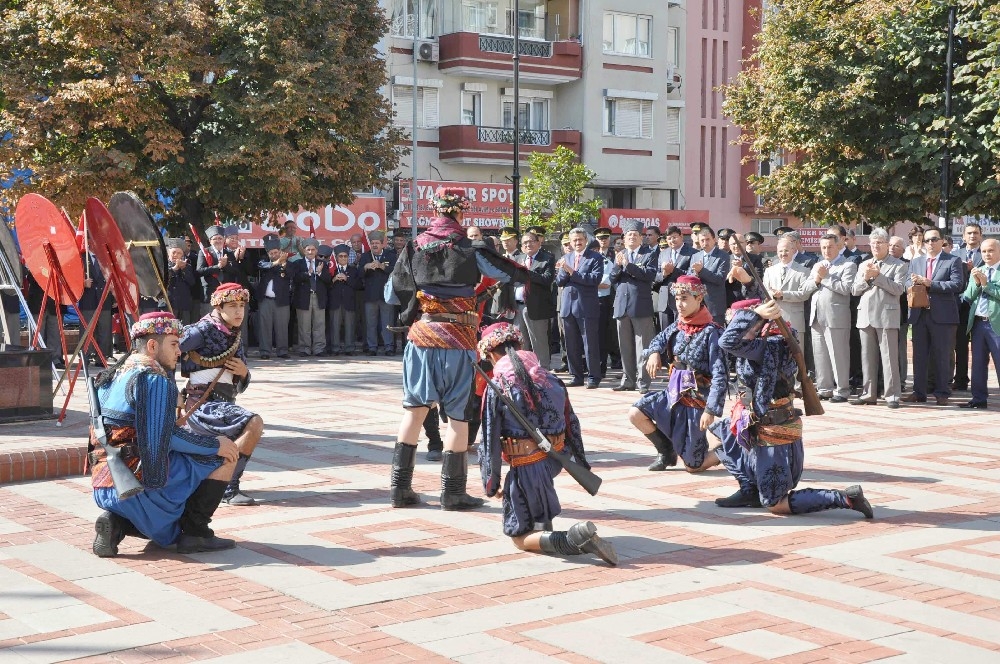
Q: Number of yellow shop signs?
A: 0